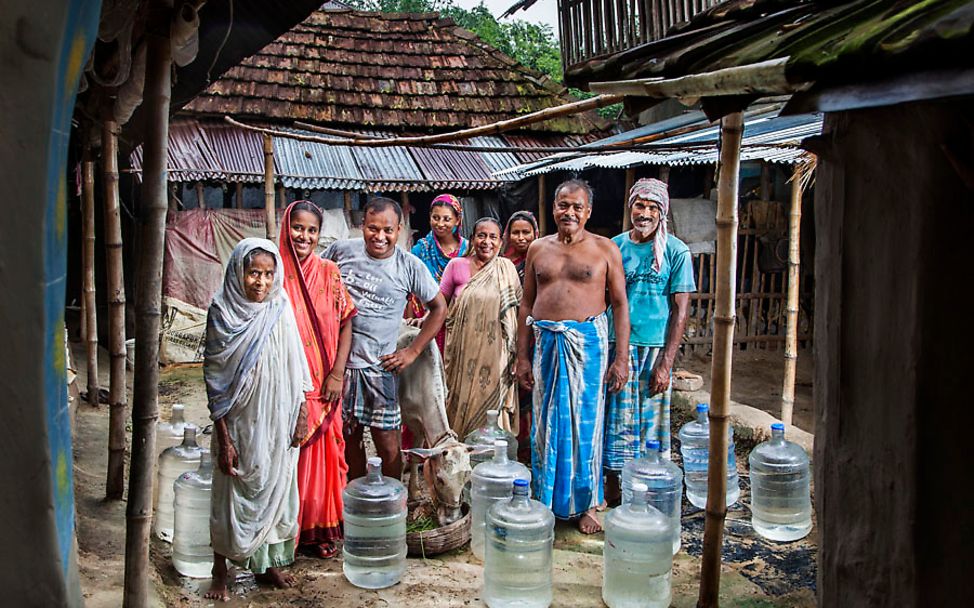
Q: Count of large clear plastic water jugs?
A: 11